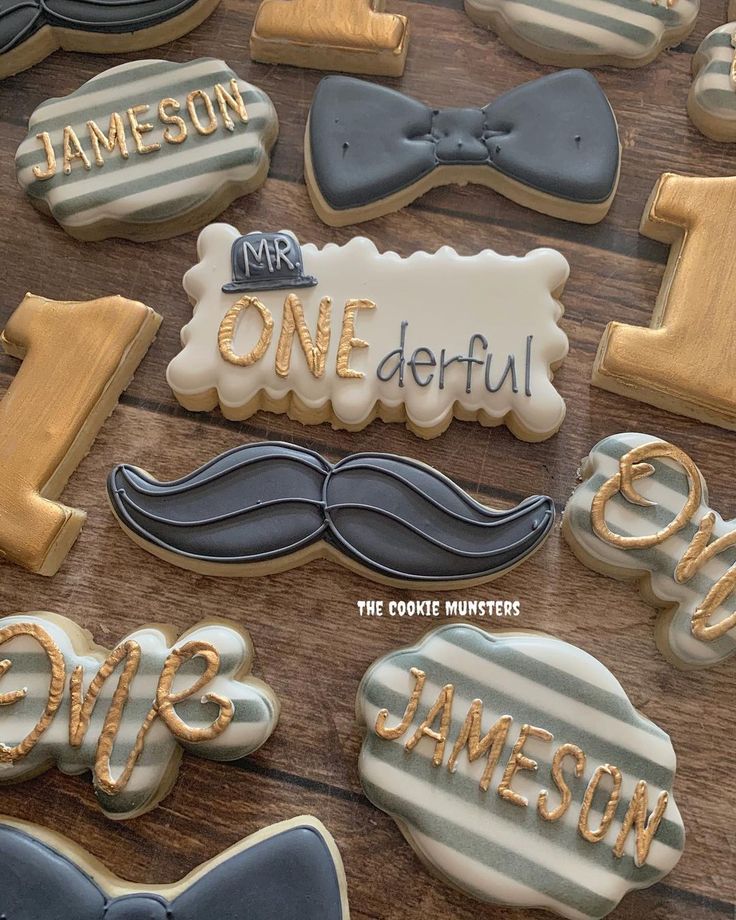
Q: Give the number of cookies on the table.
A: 14